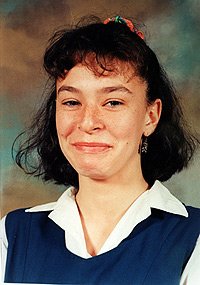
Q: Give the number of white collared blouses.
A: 1